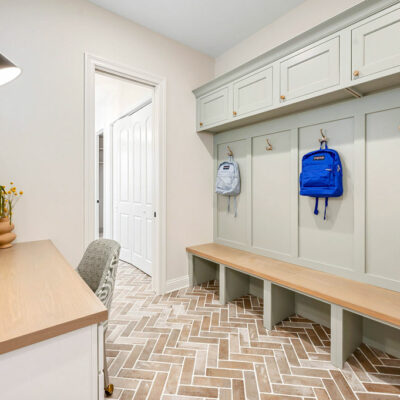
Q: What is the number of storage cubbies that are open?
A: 4